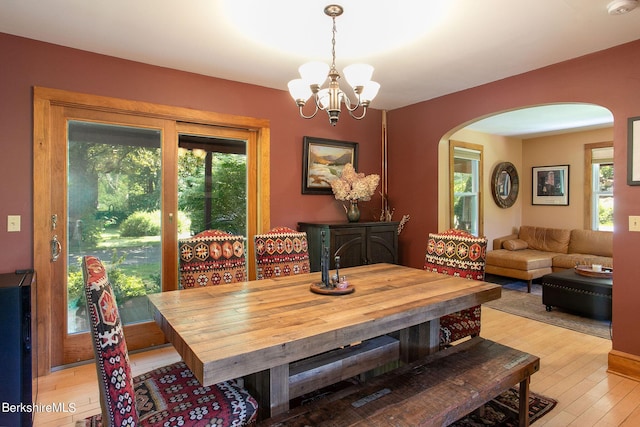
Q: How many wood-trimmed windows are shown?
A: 2